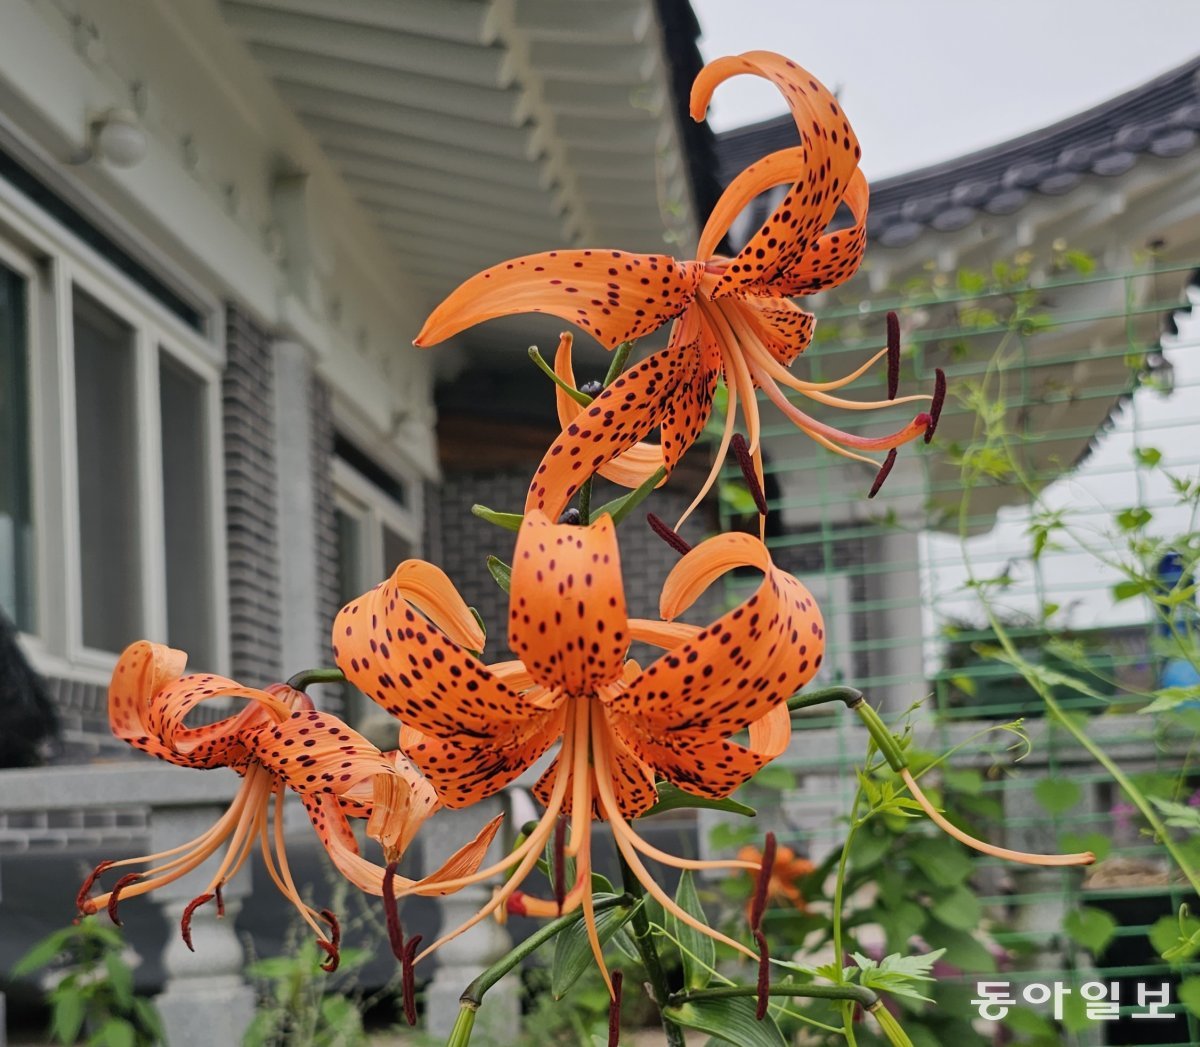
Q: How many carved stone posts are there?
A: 2